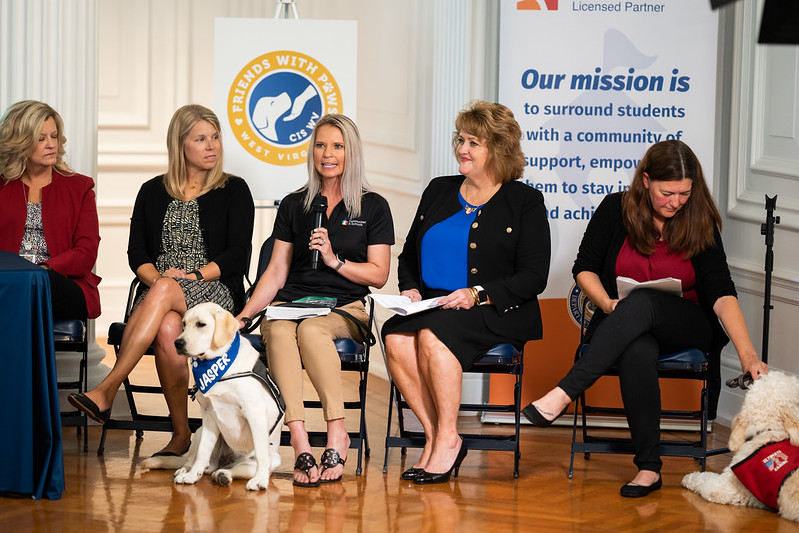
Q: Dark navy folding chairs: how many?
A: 5